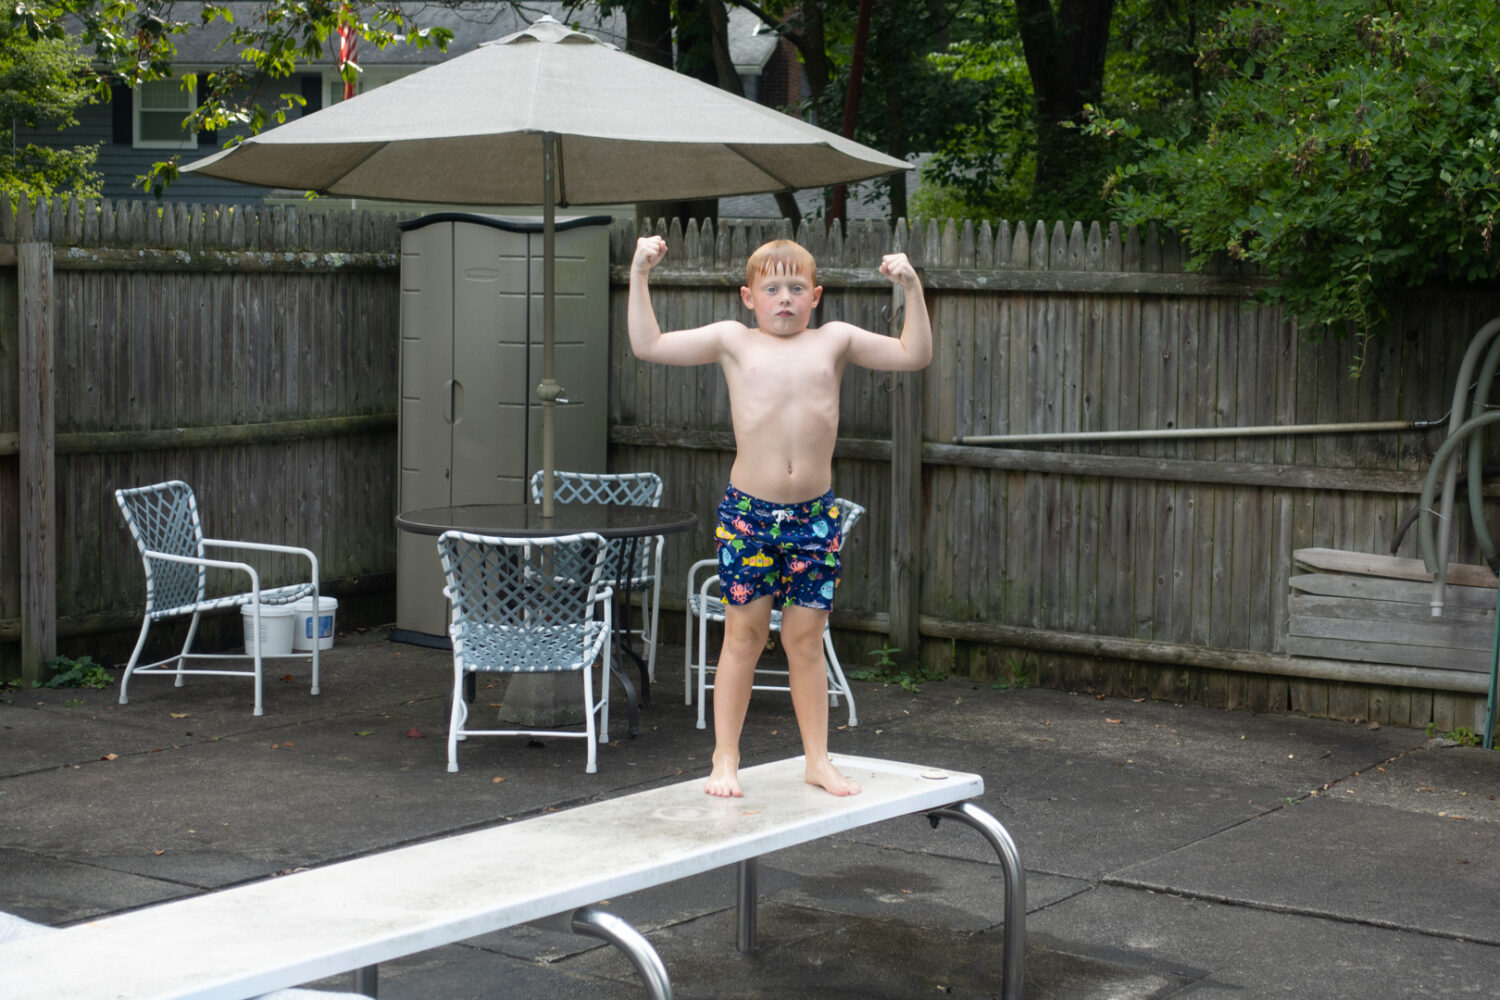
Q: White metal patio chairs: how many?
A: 4